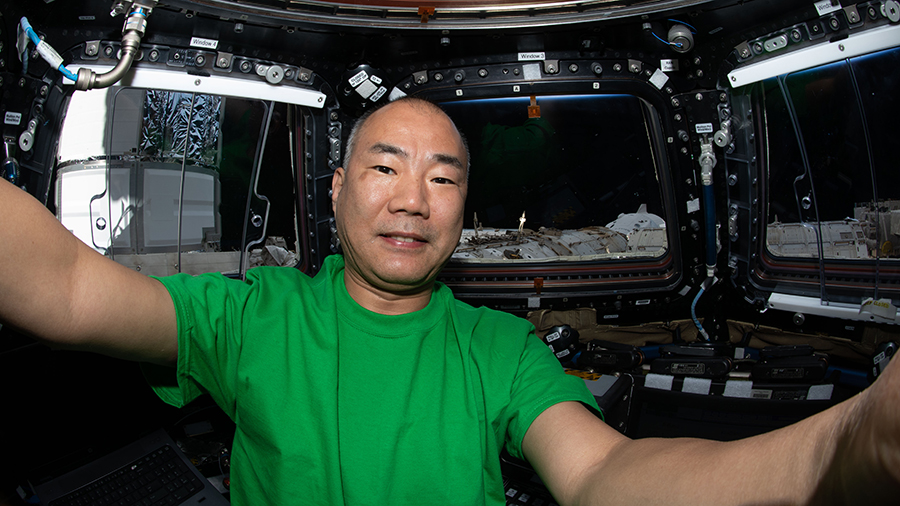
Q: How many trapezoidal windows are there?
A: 3